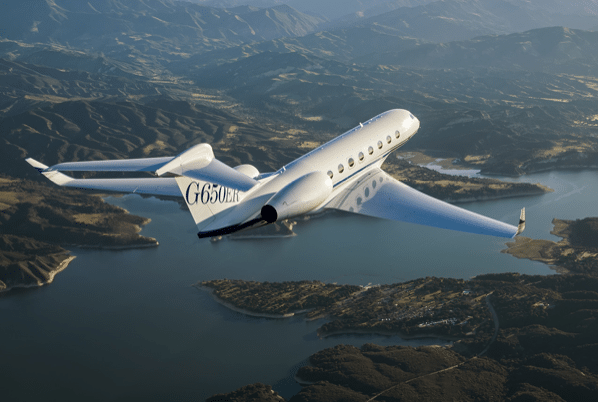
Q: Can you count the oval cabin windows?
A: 8